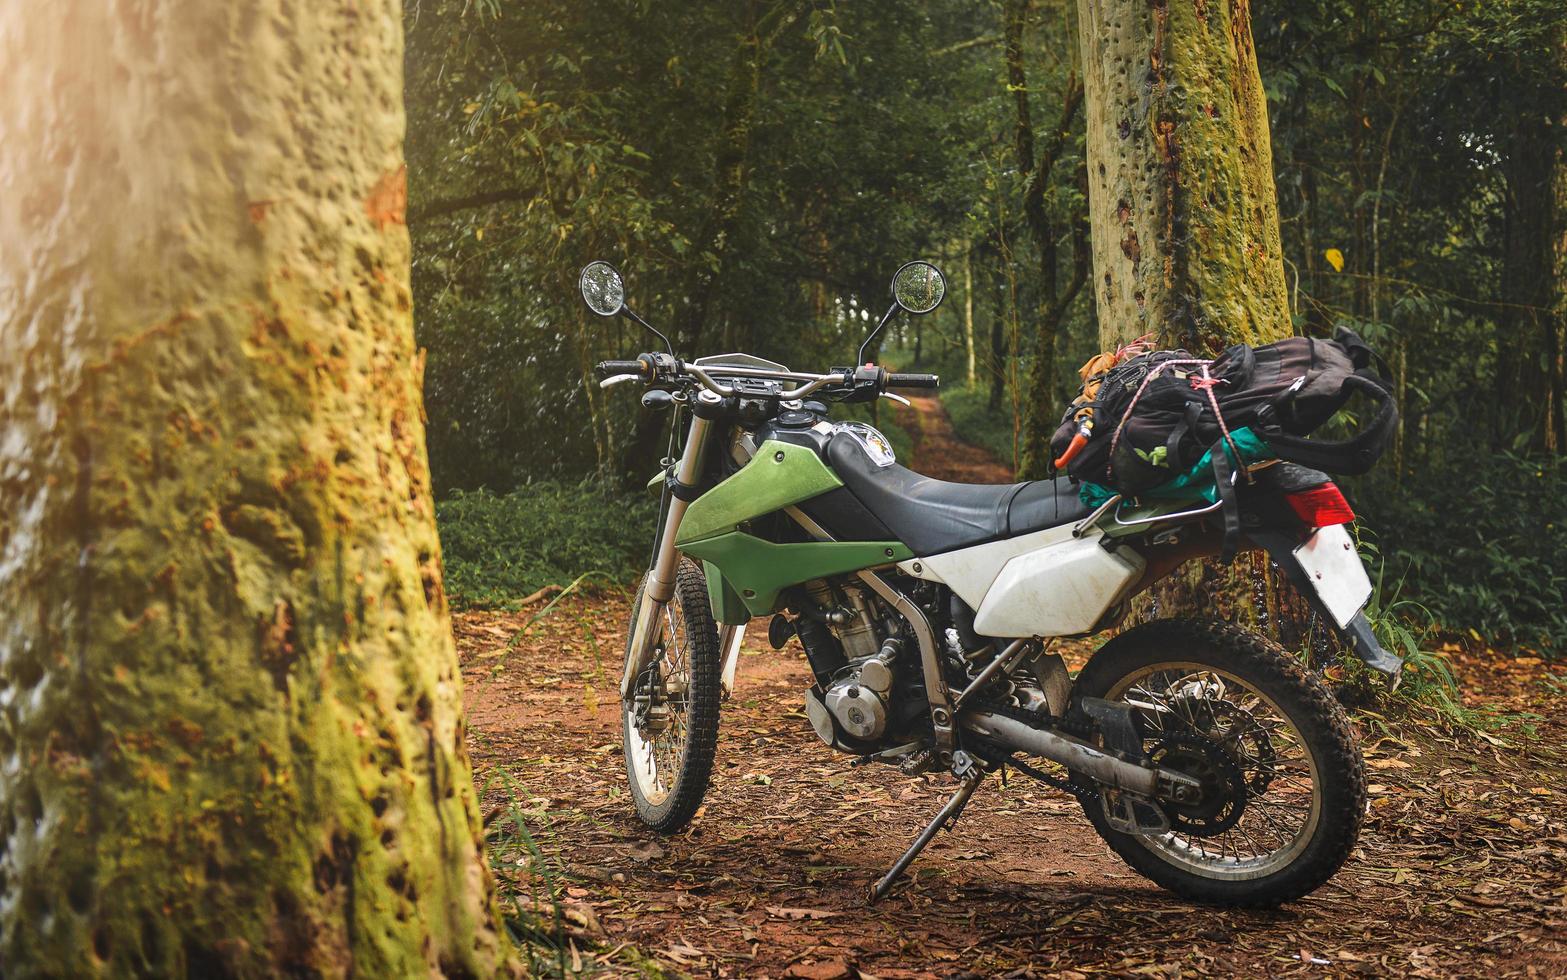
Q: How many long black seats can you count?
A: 1